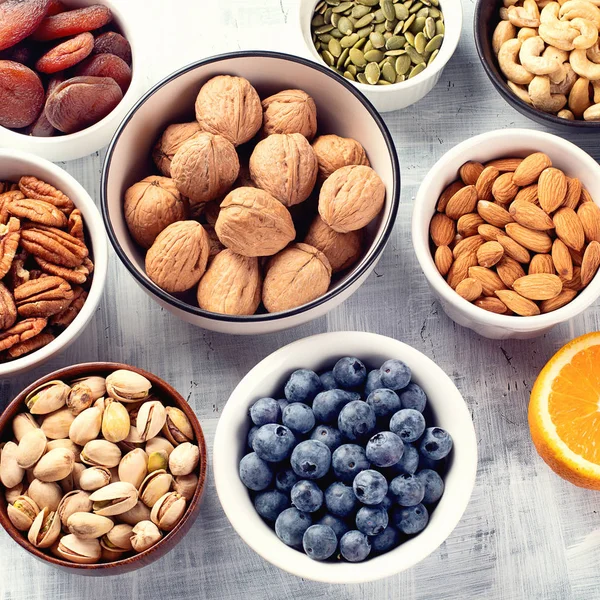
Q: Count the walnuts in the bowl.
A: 13